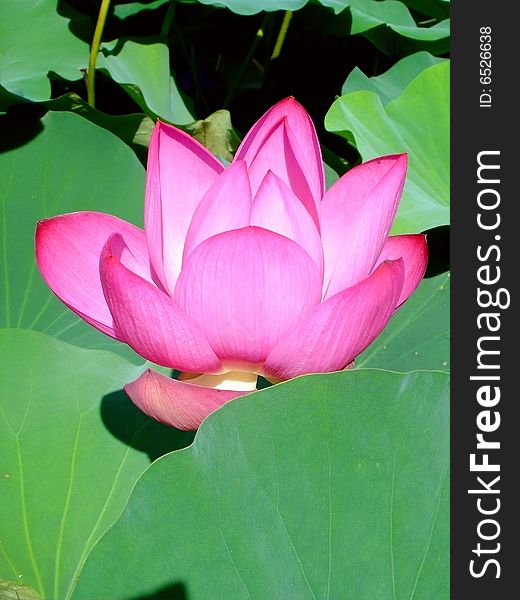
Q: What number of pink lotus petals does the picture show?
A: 12